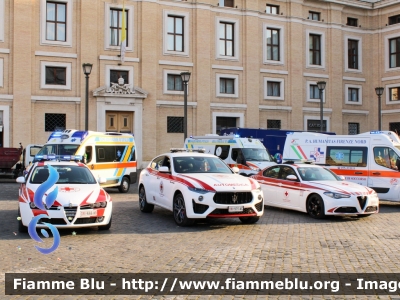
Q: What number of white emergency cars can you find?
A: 3